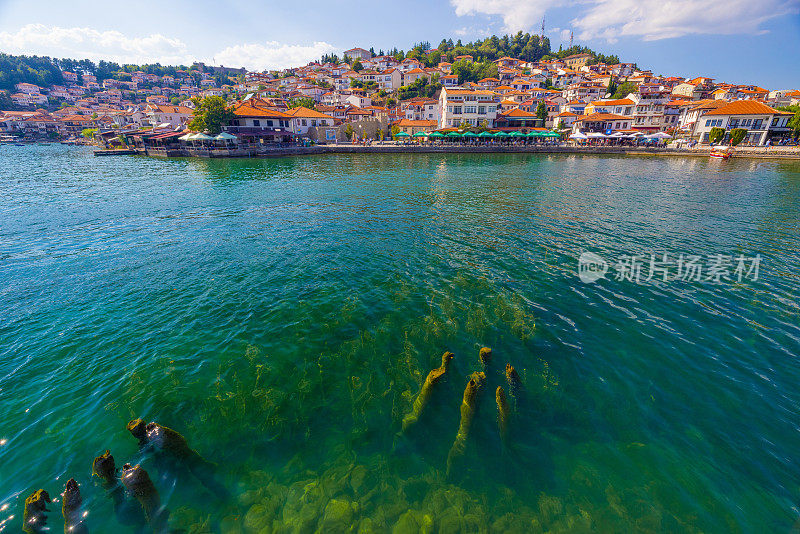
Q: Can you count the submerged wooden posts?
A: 11